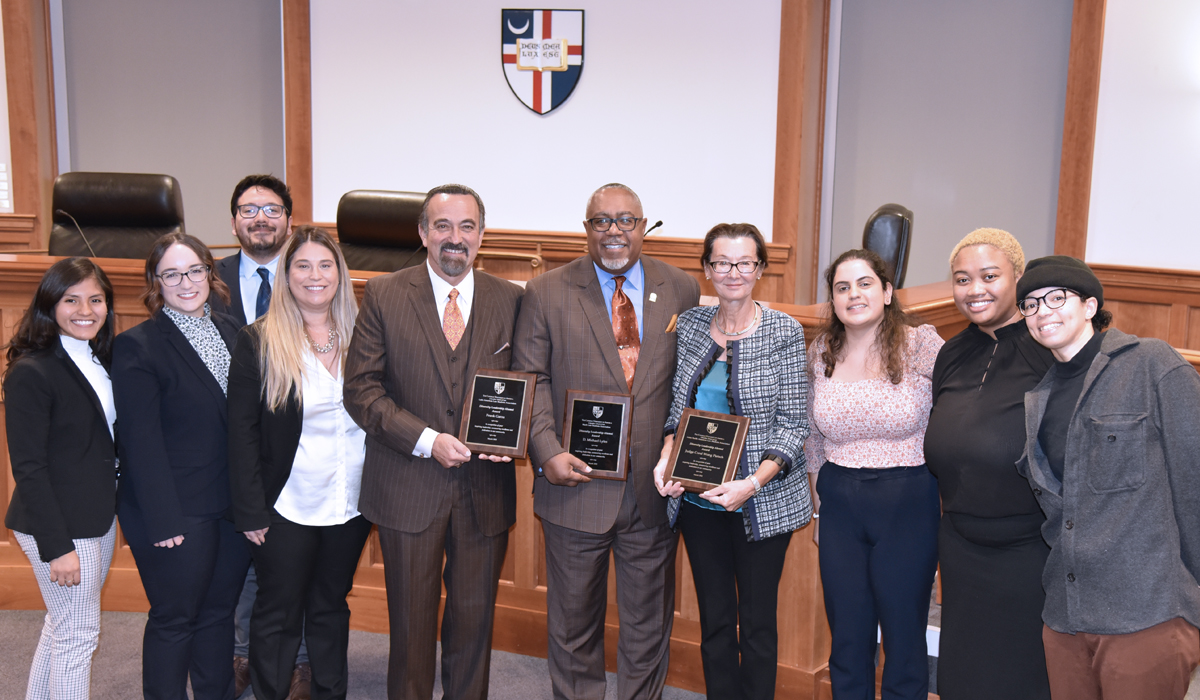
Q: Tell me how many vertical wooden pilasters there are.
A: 4